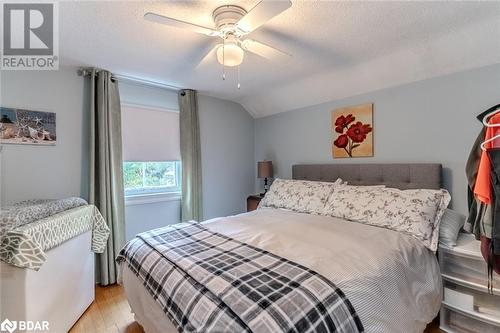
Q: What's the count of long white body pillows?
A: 2